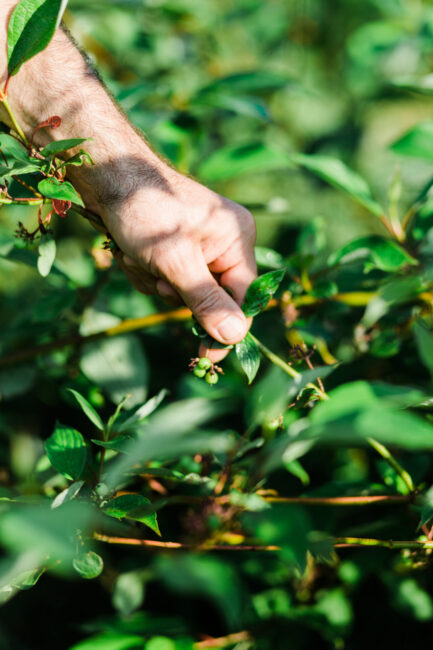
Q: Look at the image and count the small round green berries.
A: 3